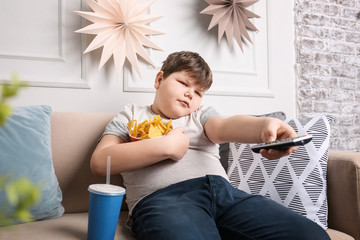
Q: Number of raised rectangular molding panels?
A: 2